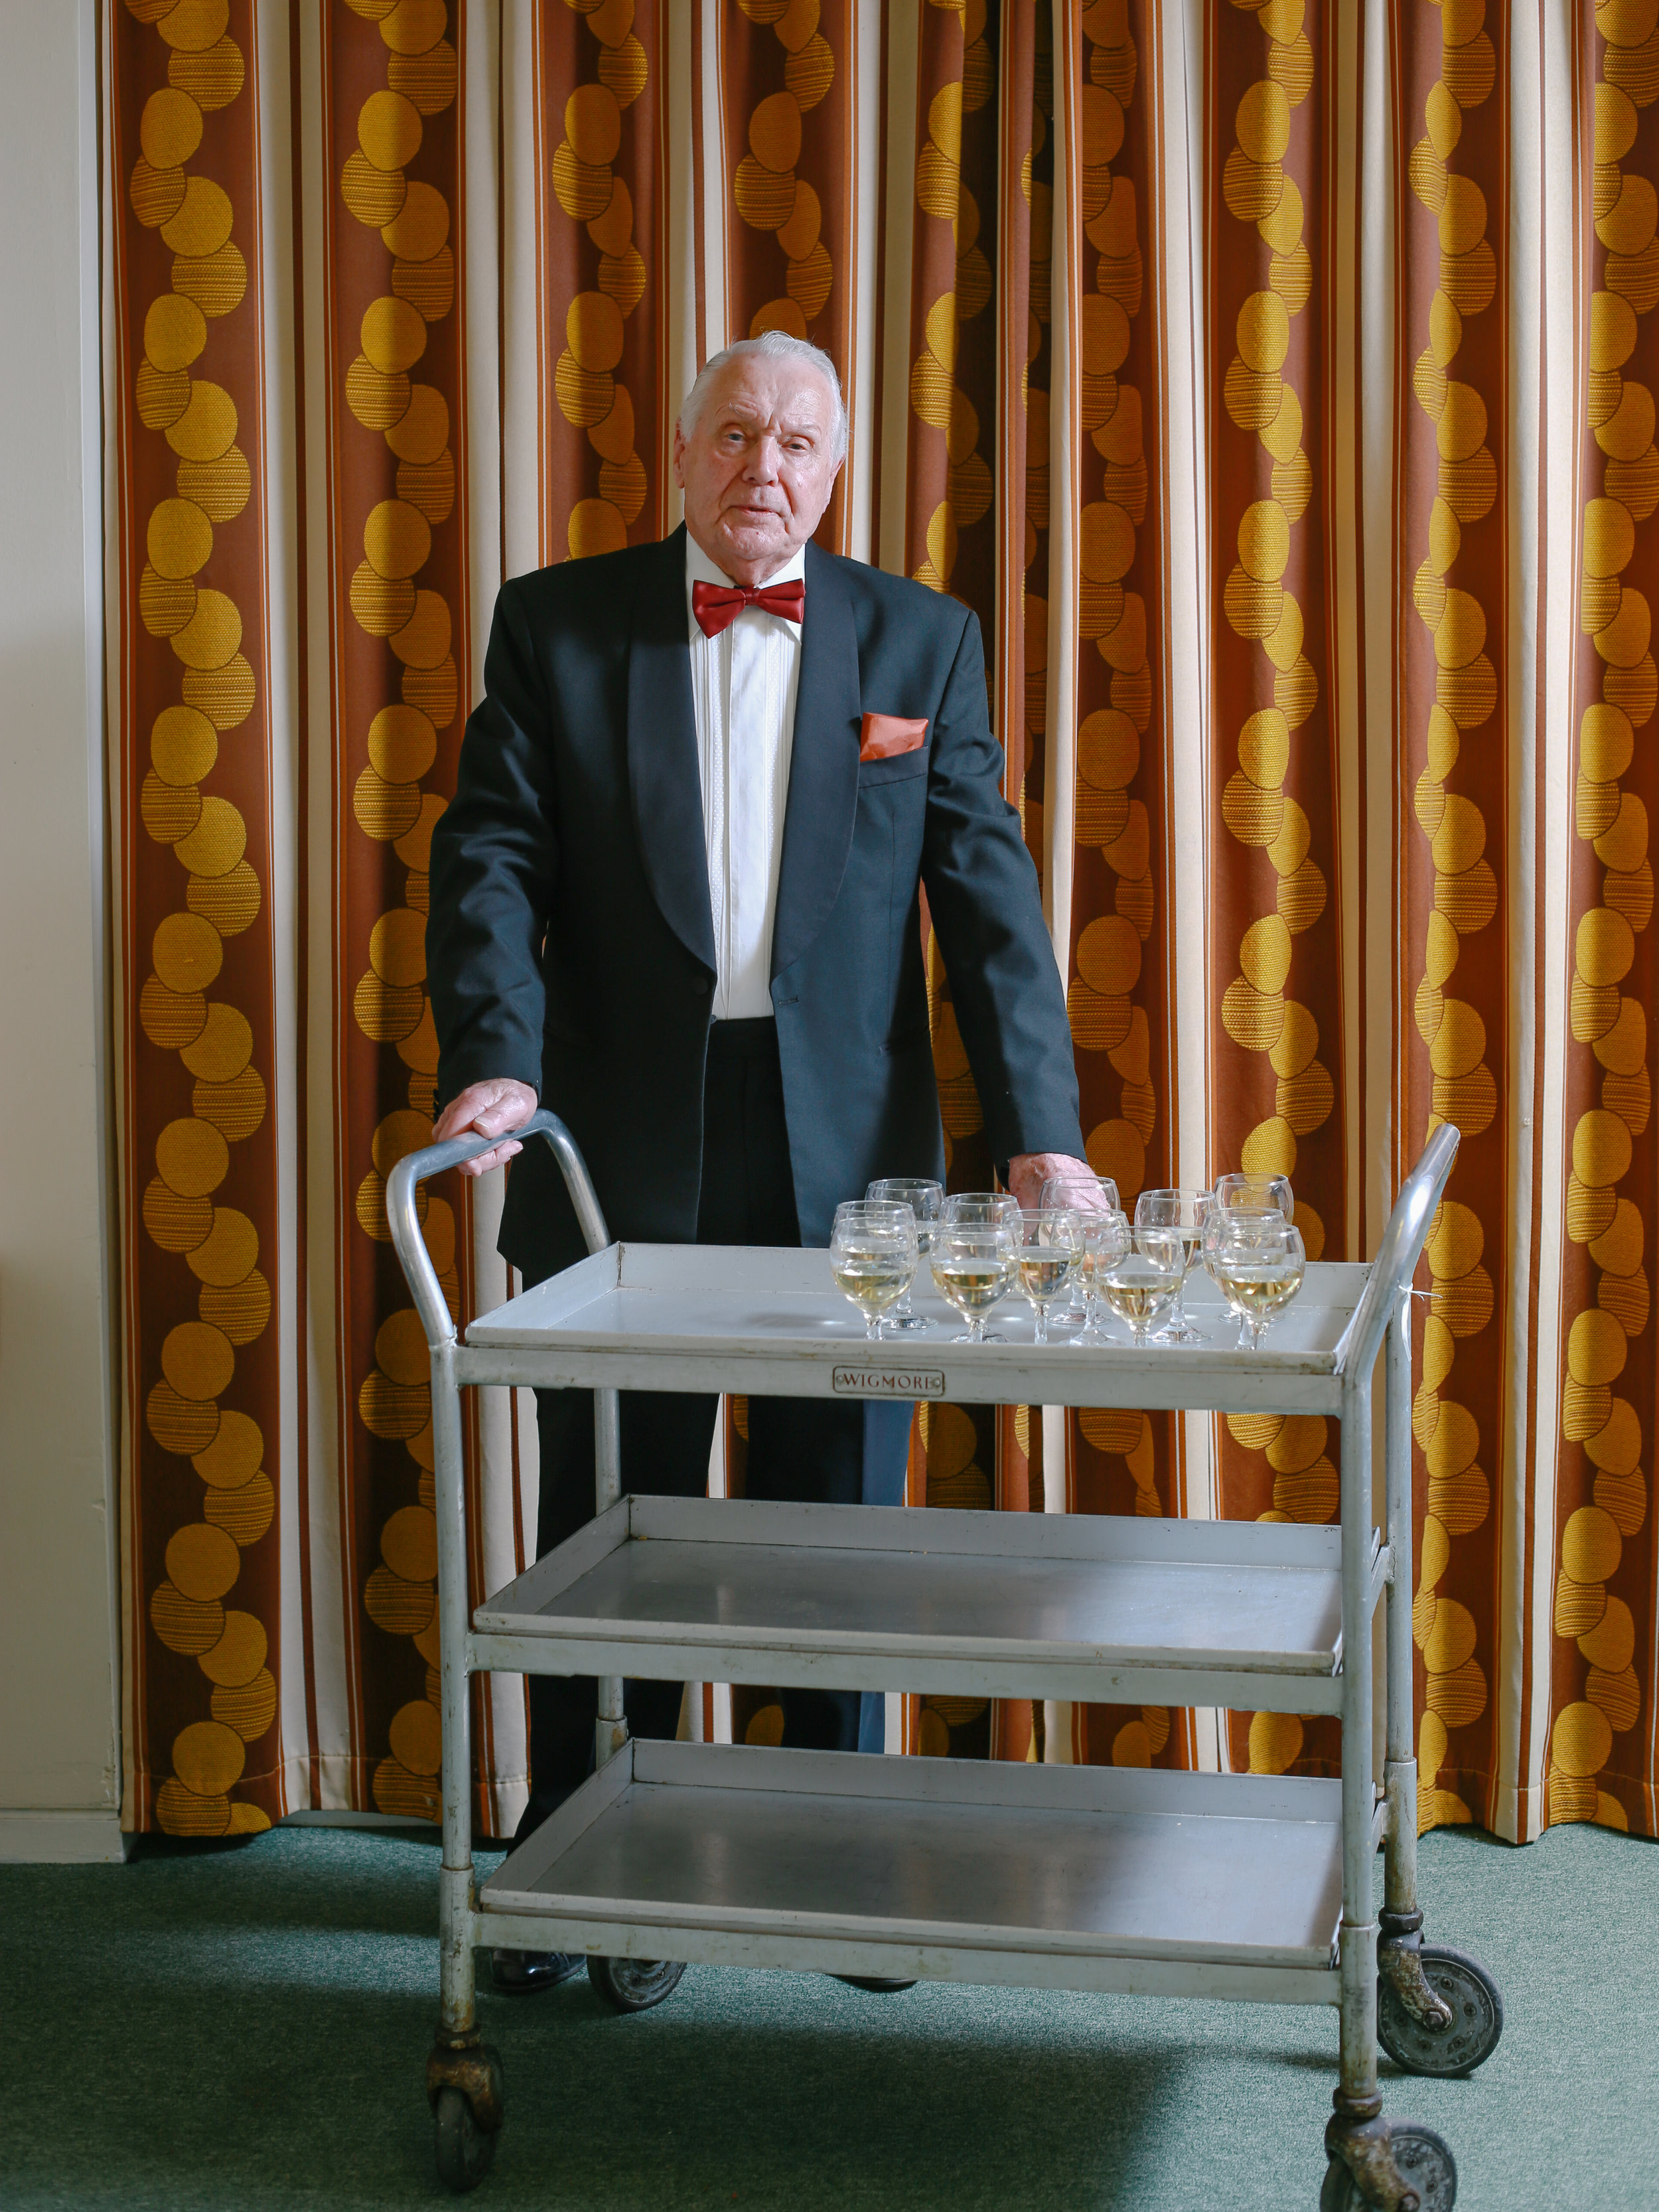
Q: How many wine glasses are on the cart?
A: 13